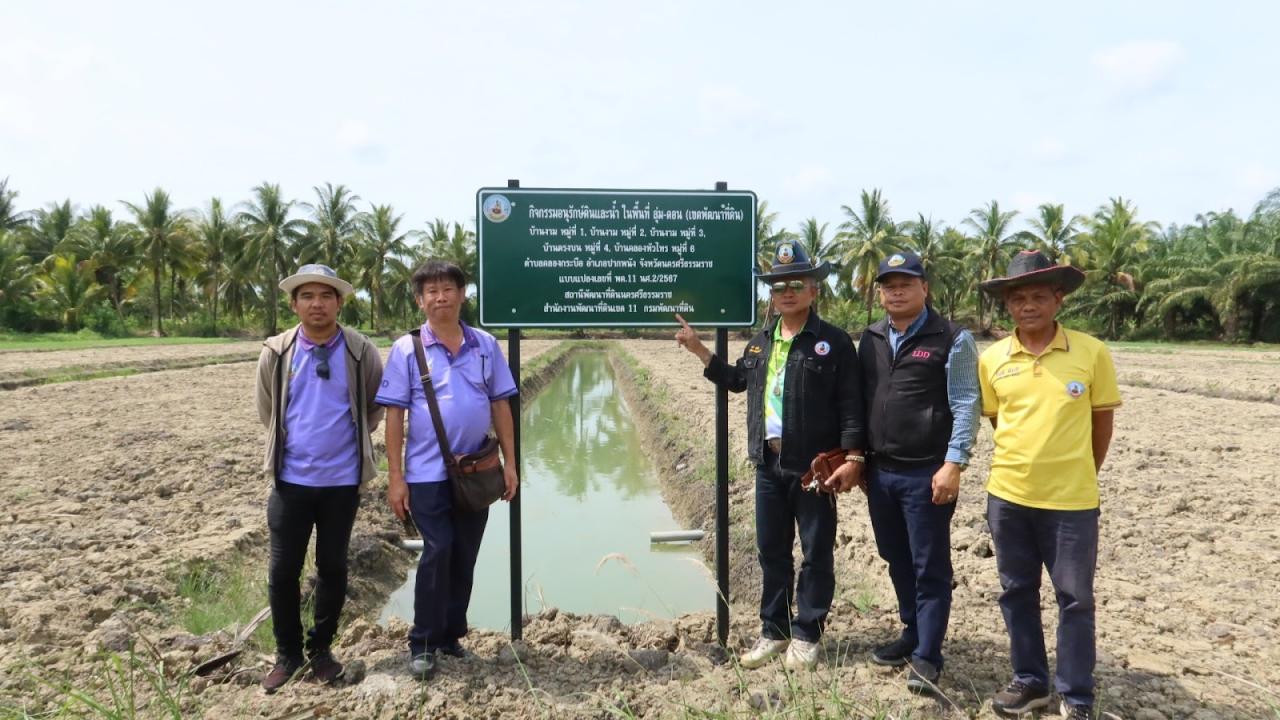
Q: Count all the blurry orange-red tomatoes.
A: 0